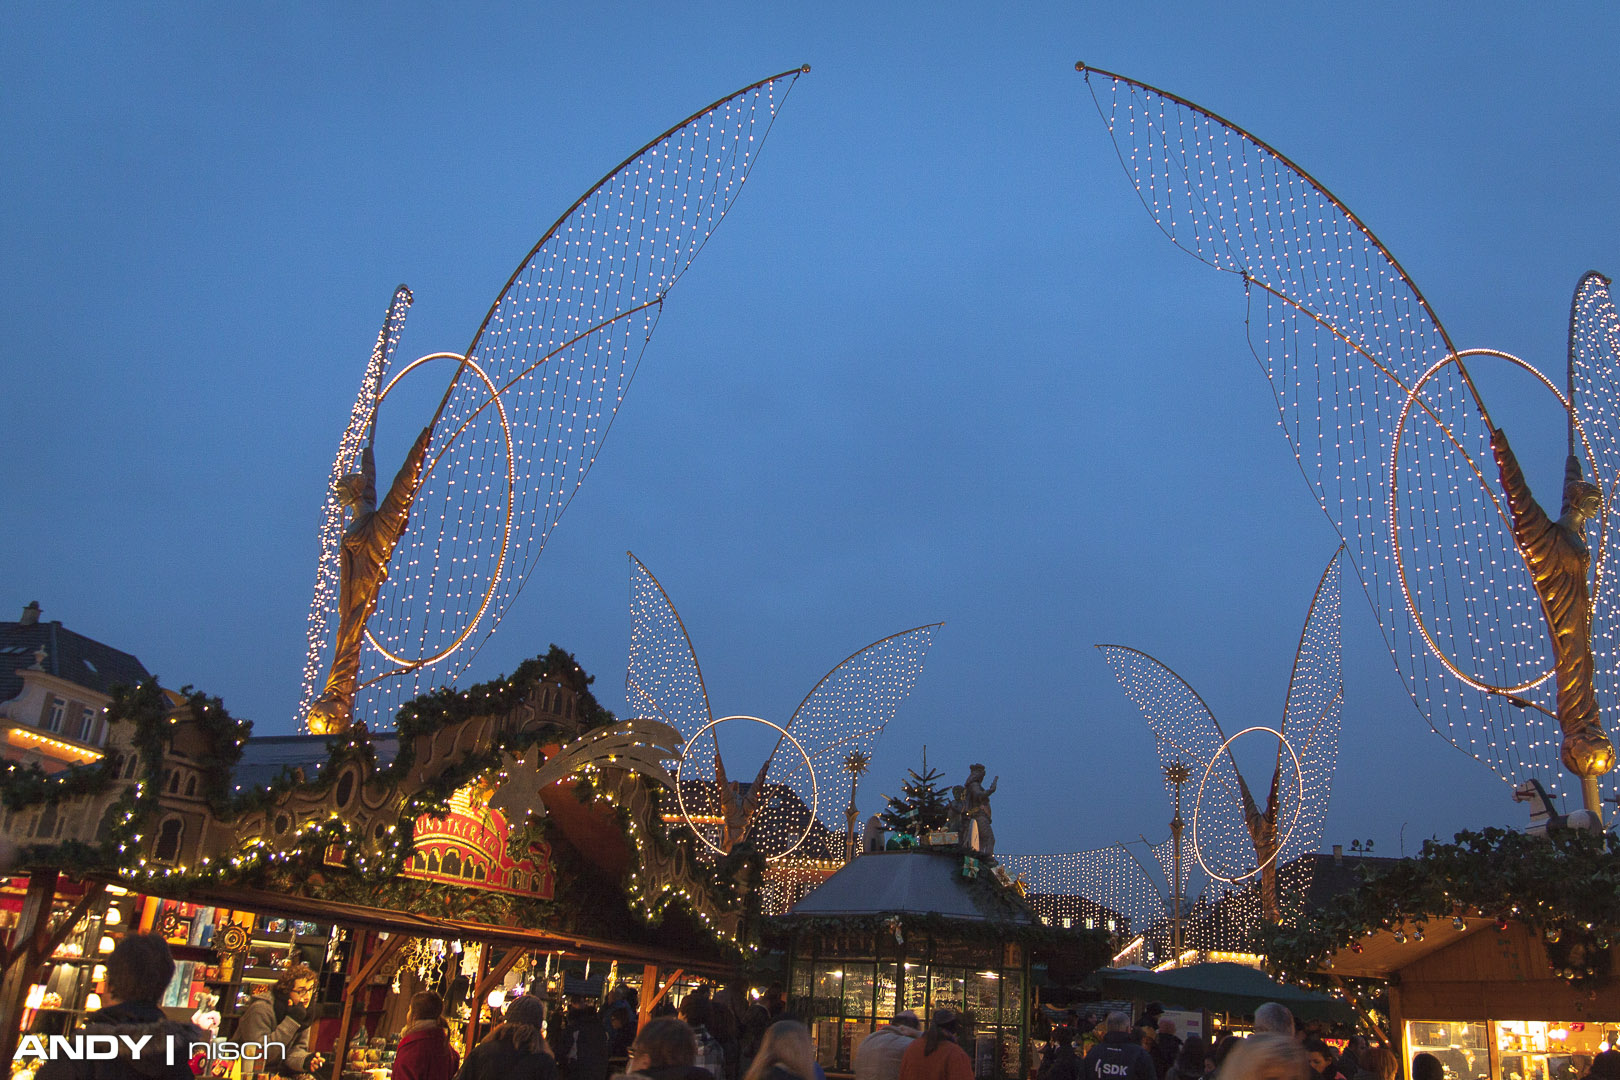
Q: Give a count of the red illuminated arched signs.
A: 1